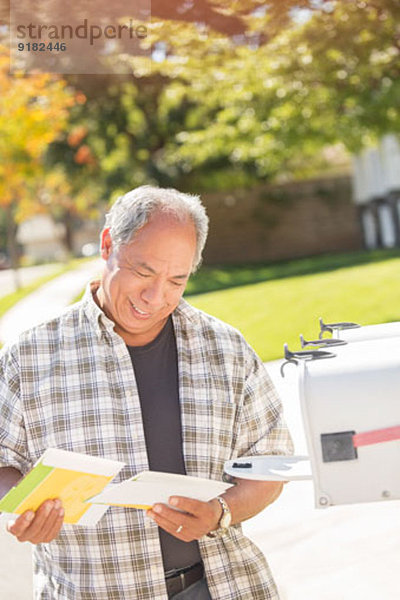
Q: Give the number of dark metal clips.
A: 3